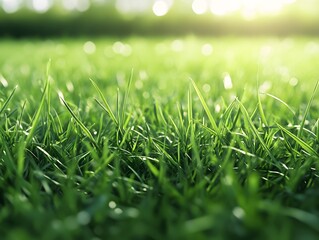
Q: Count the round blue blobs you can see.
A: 0